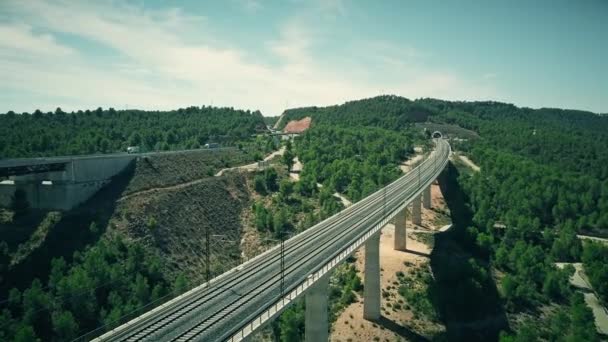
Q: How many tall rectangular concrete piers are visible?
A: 5